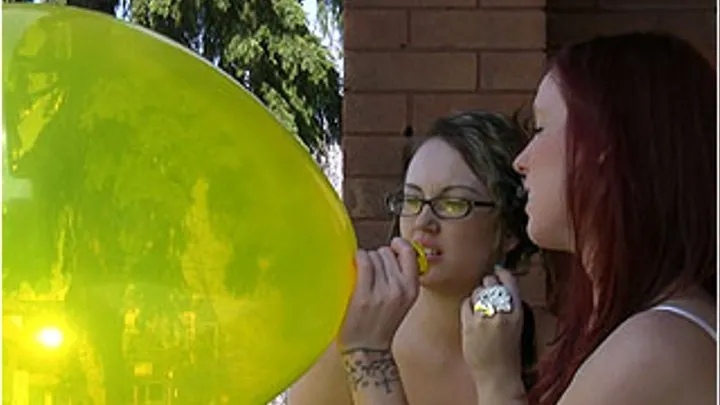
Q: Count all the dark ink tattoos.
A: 1